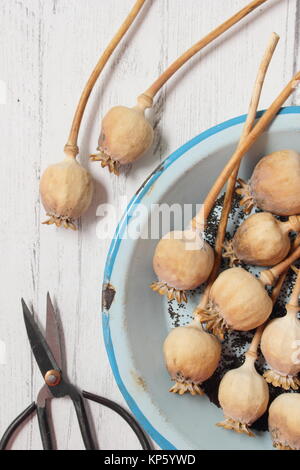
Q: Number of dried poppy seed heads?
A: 10